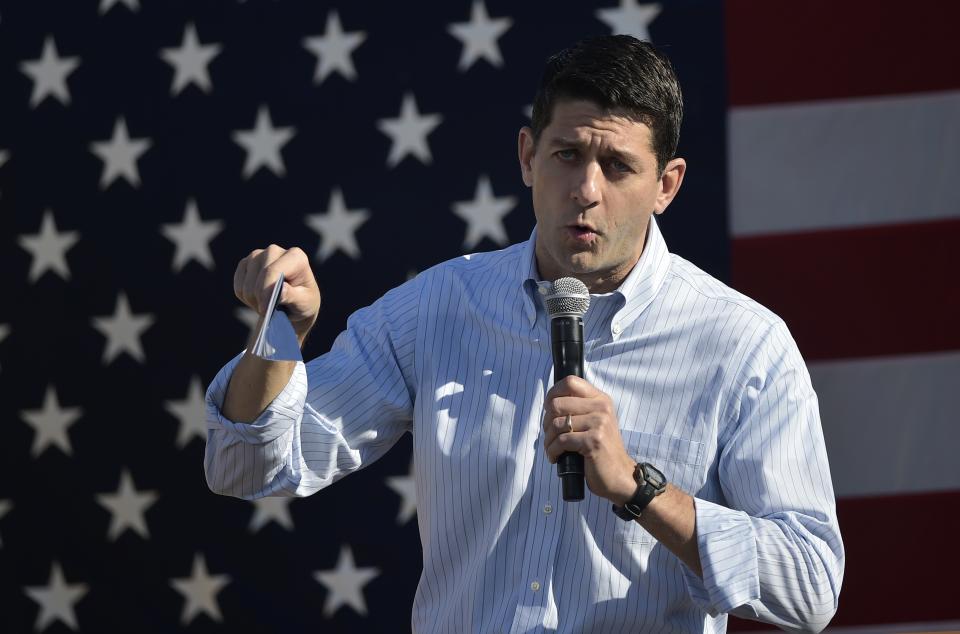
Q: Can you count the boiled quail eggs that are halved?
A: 0